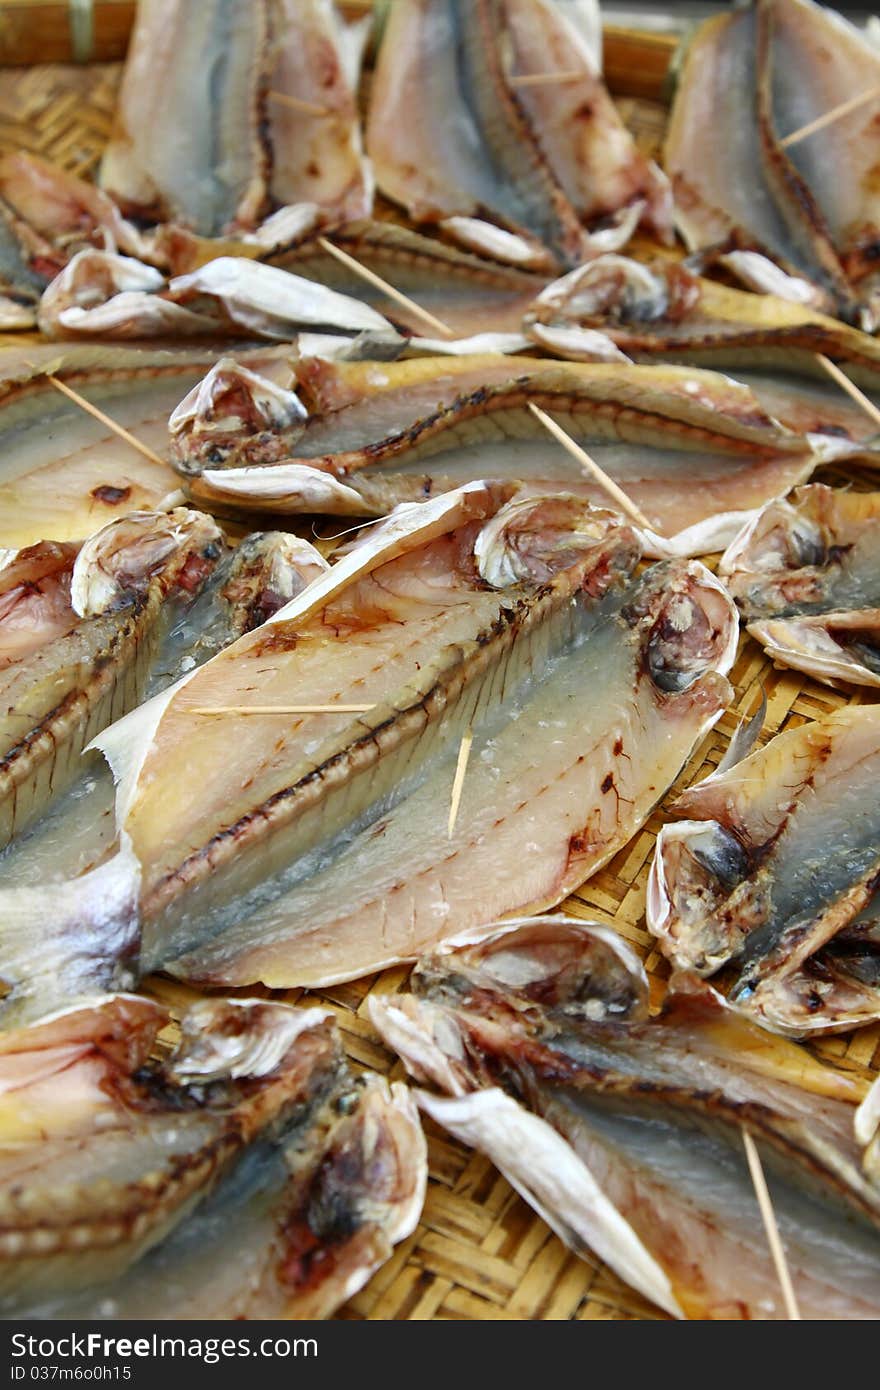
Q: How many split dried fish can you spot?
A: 14